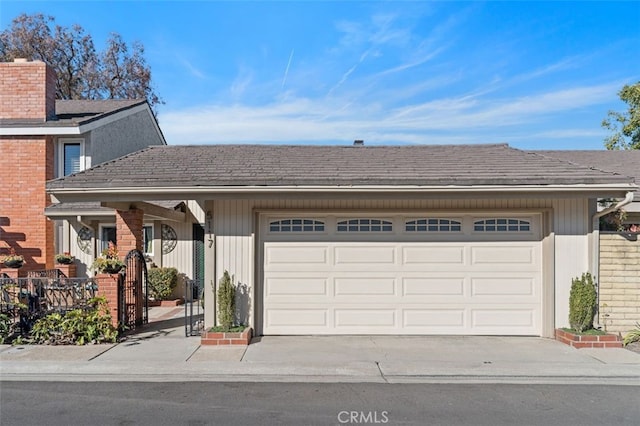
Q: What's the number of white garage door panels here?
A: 12